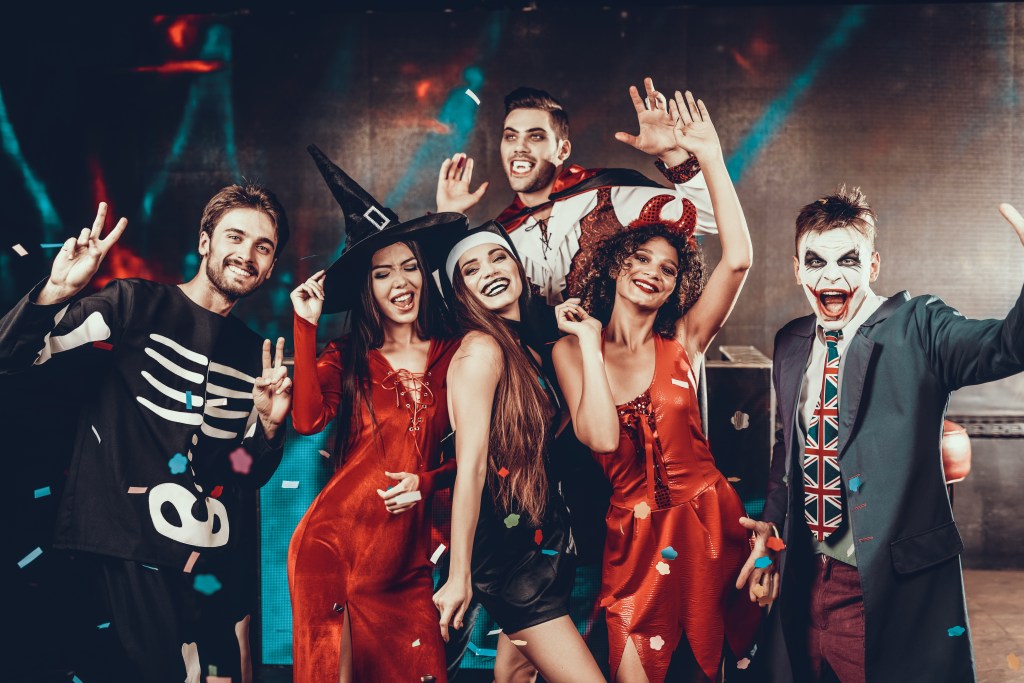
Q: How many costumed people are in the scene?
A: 6